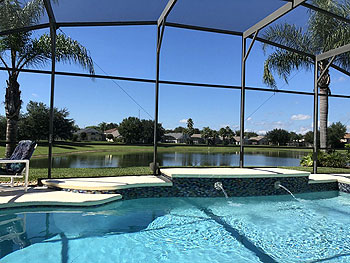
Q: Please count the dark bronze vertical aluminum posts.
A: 4